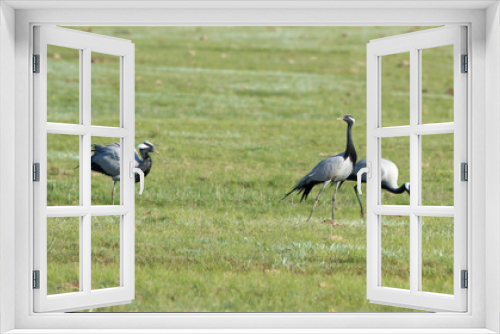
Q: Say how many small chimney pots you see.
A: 0